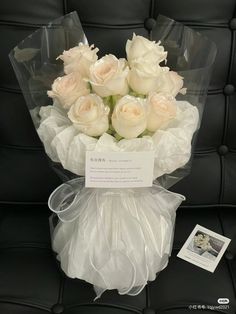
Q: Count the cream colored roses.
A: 9